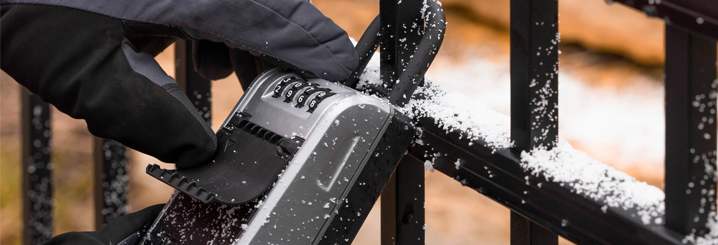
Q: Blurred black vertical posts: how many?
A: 3